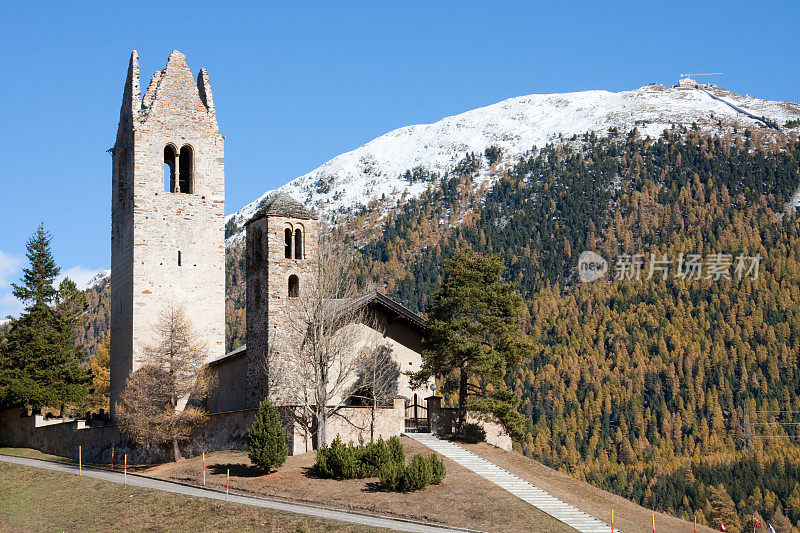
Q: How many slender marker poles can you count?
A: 8